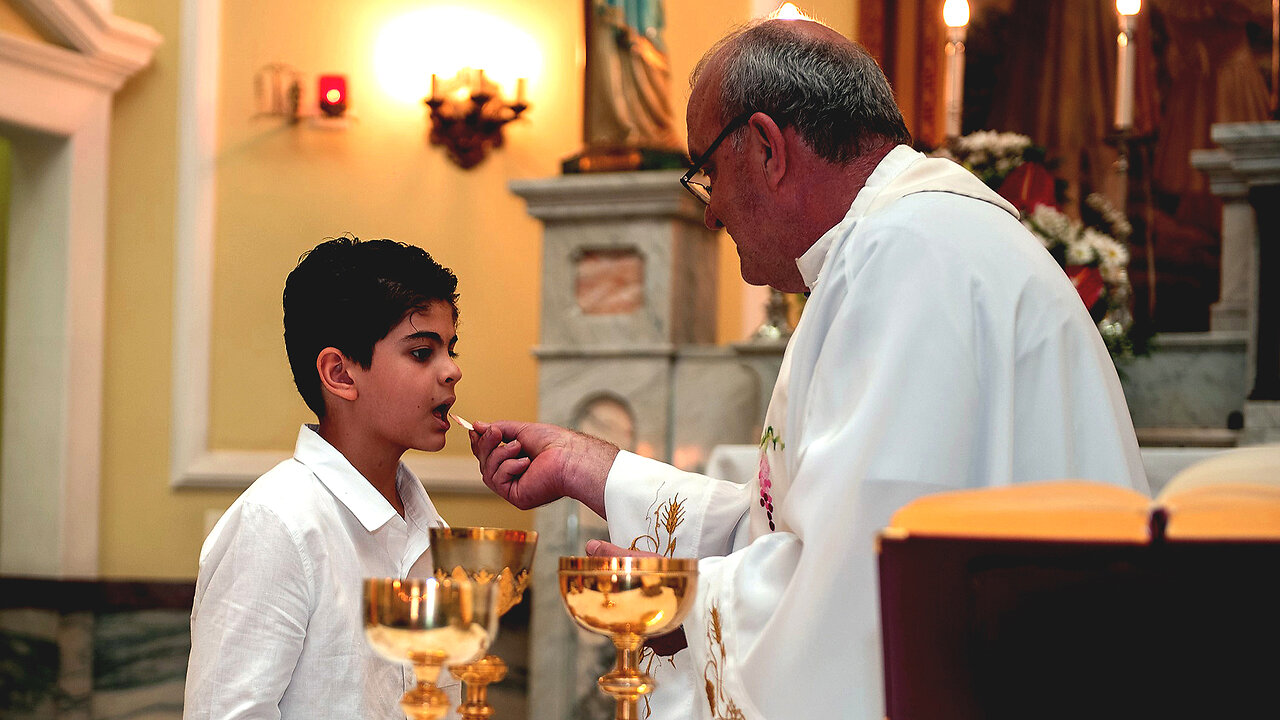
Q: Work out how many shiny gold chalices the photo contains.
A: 3